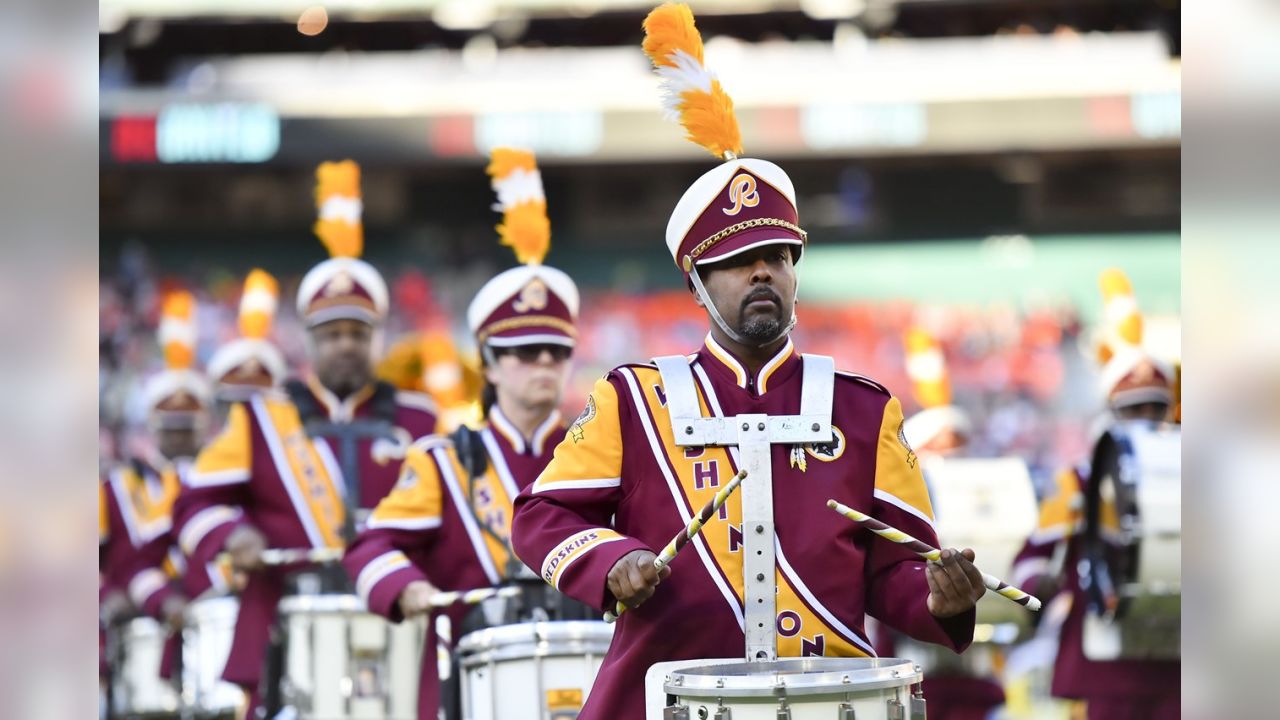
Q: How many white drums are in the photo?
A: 7